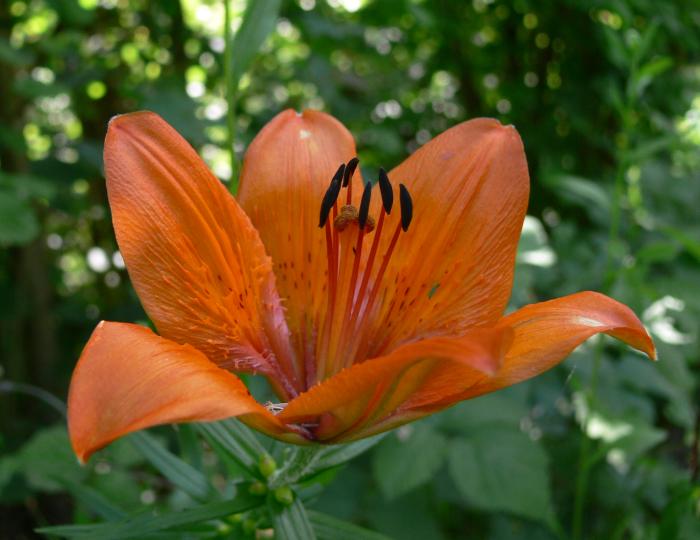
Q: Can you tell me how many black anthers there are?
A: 6